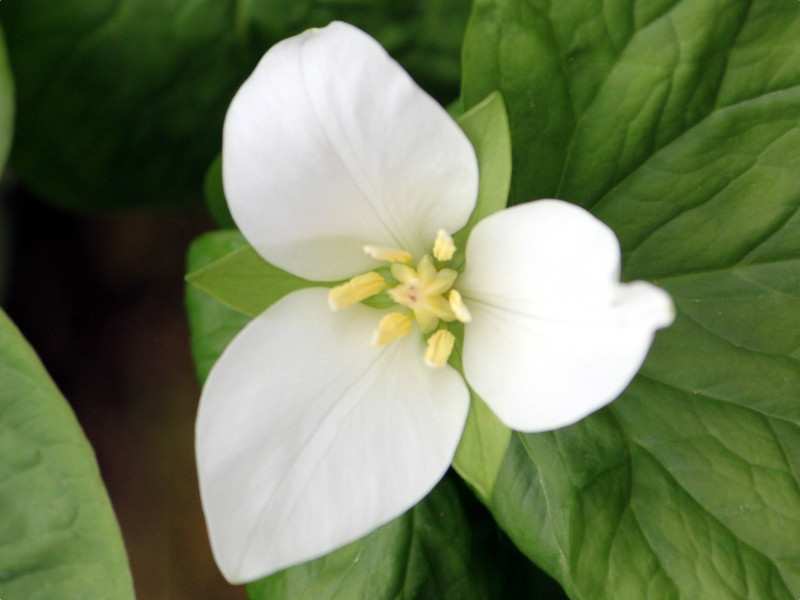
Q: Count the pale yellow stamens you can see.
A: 6